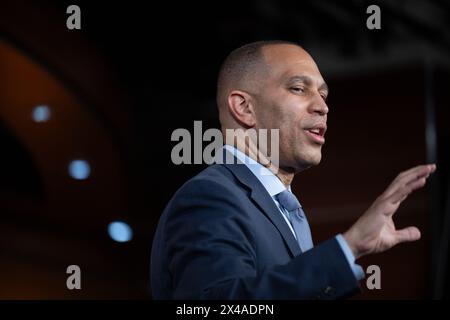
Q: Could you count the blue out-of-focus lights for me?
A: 3